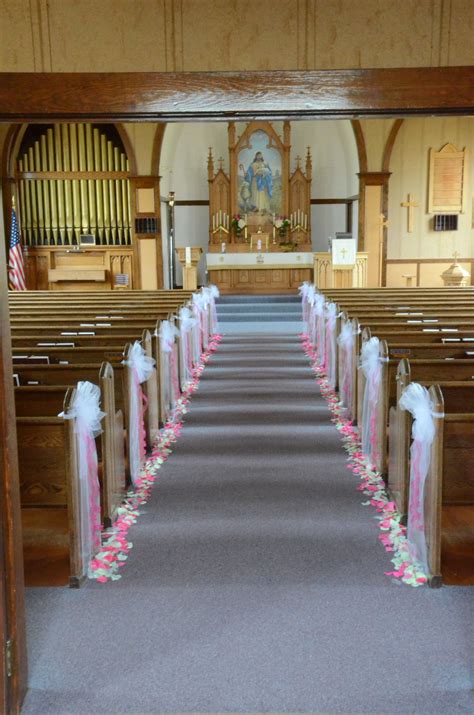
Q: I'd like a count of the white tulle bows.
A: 14